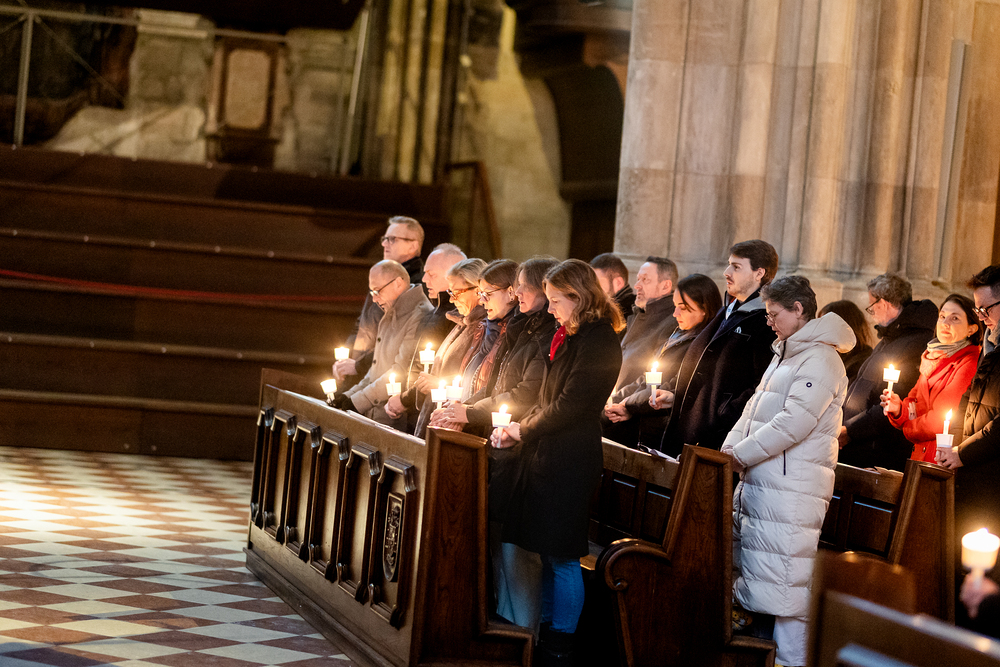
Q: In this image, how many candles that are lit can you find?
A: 11